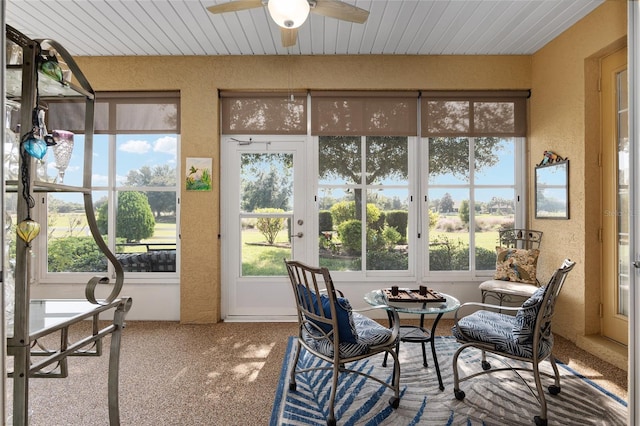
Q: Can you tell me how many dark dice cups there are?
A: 2